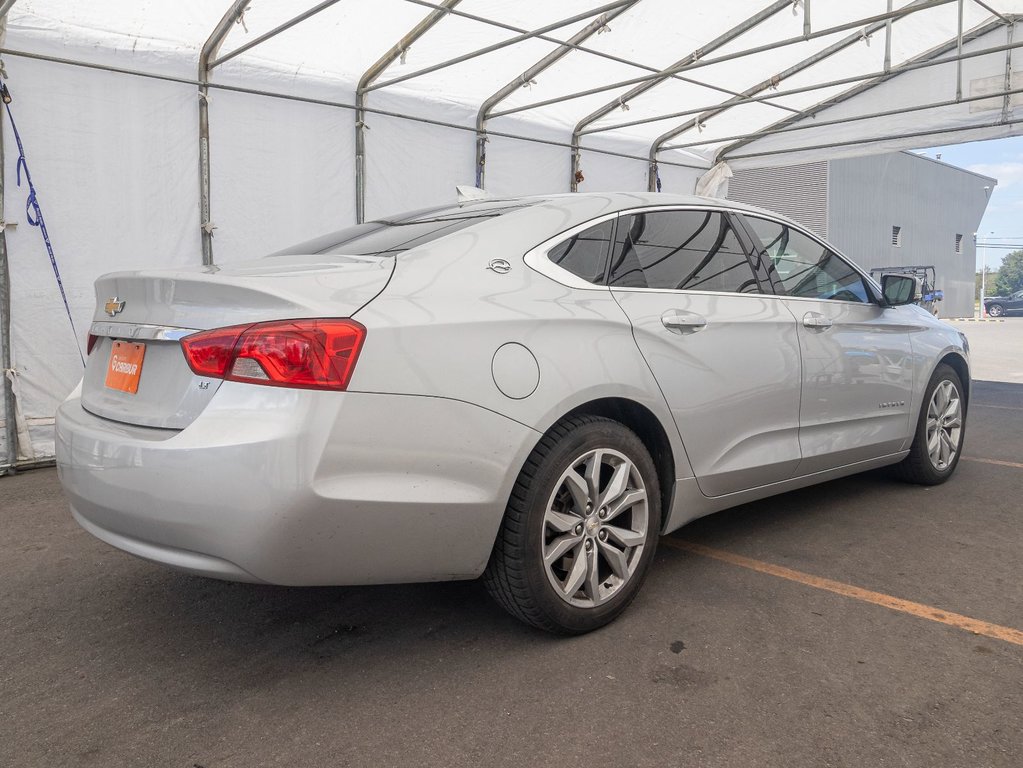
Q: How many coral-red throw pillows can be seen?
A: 0